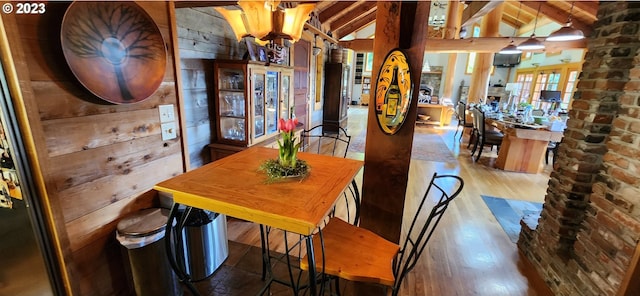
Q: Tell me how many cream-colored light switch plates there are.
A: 2